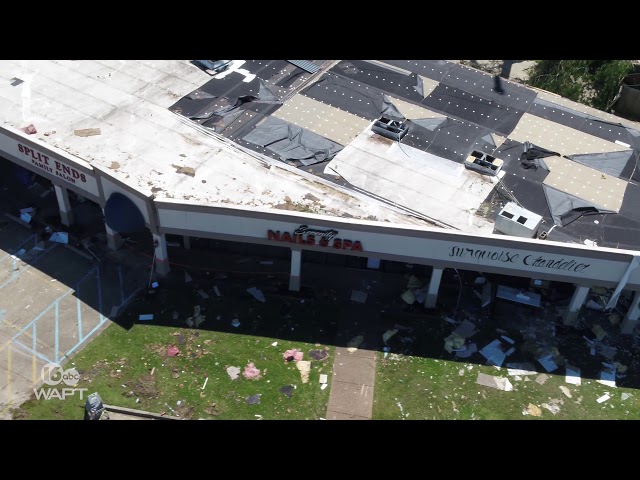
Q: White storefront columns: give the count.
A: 7